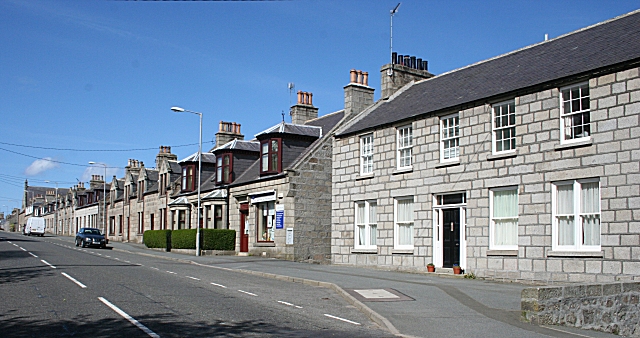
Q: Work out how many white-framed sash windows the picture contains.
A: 9